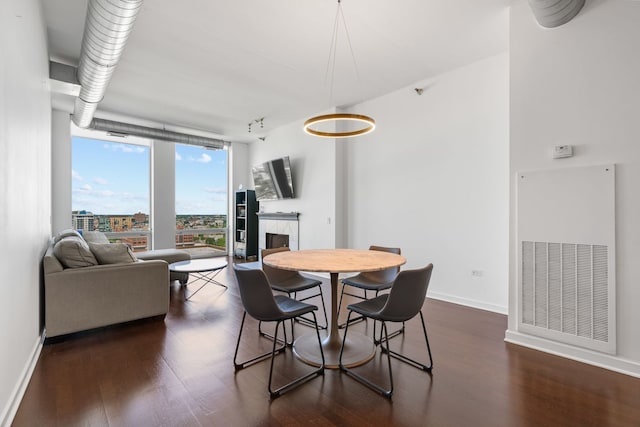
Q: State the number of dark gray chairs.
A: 4